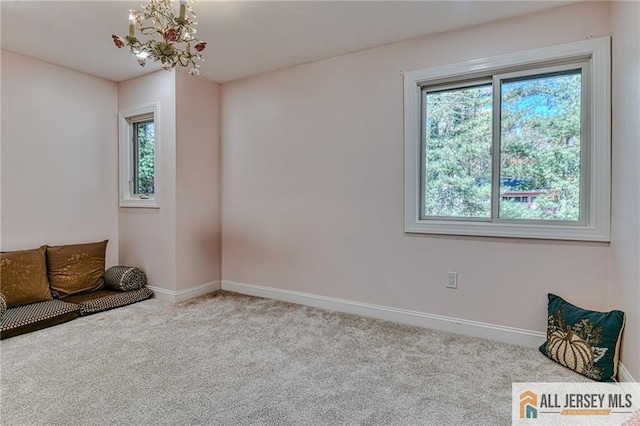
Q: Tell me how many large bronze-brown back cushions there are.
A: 2